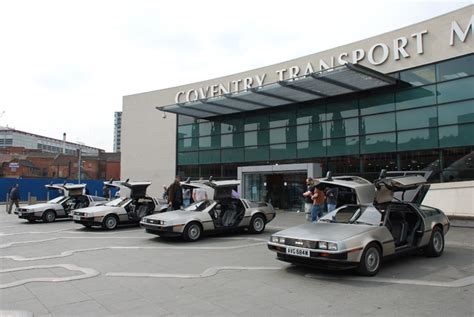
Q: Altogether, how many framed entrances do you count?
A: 1